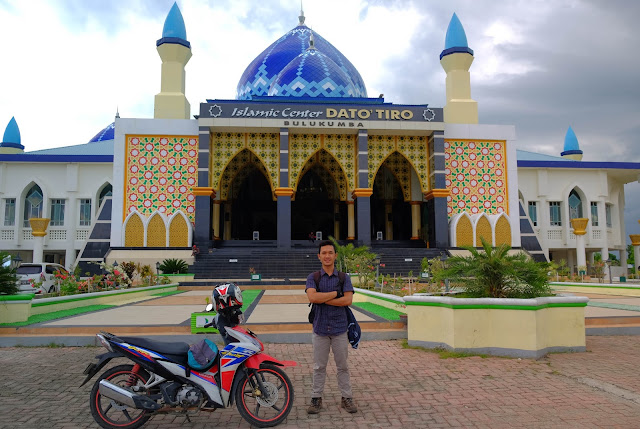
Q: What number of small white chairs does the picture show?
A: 3